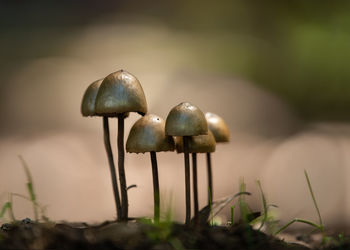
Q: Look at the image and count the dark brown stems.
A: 6